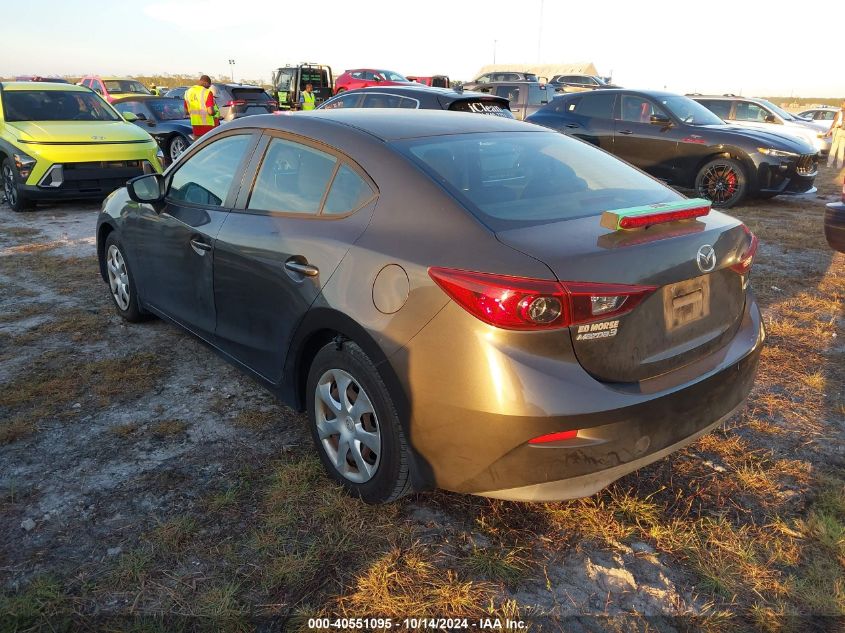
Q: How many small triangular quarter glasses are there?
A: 1